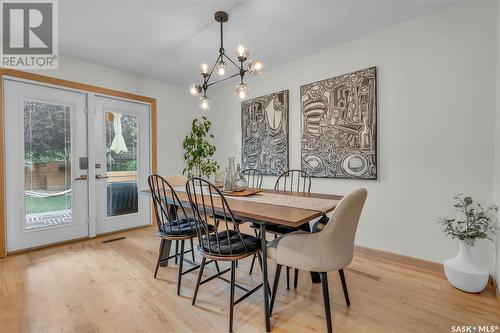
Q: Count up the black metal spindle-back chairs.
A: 4